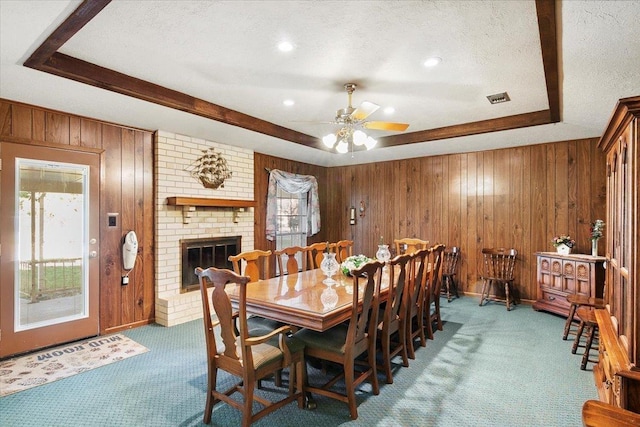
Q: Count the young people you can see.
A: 0